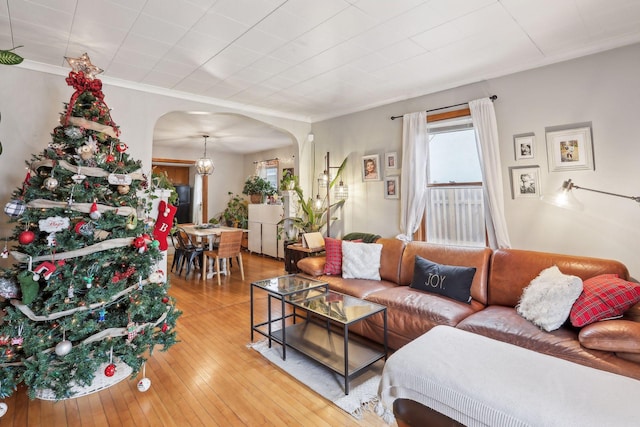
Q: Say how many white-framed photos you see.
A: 6